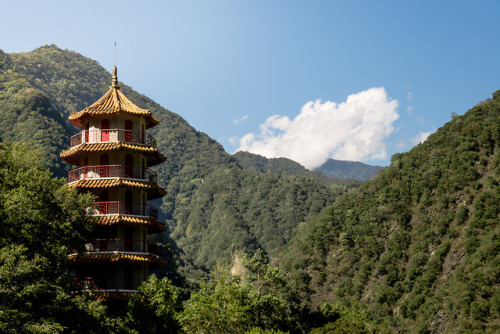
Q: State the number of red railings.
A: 5